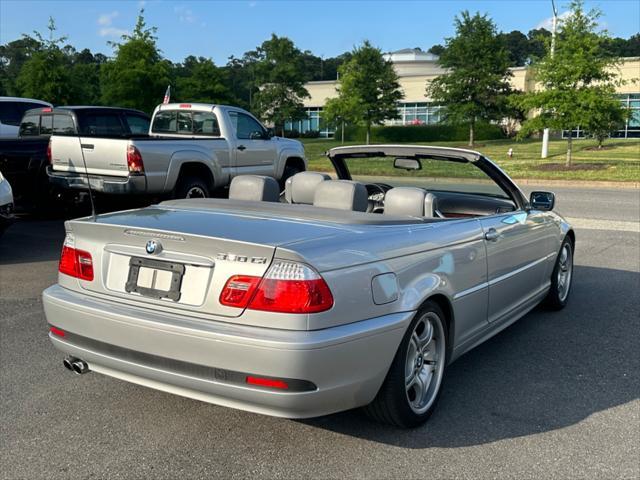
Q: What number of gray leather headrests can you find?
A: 4